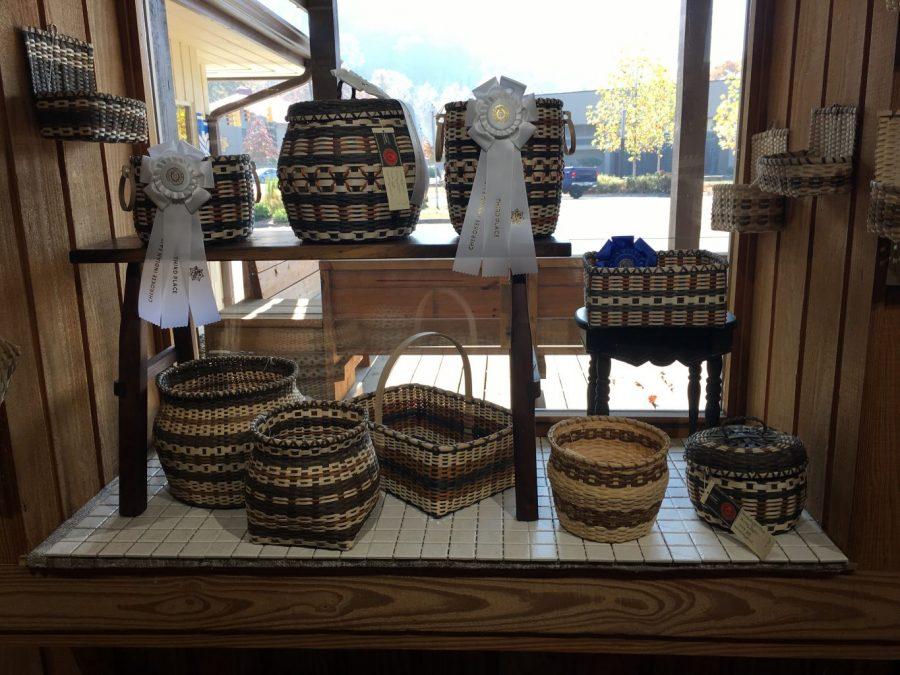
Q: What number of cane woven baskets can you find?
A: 13